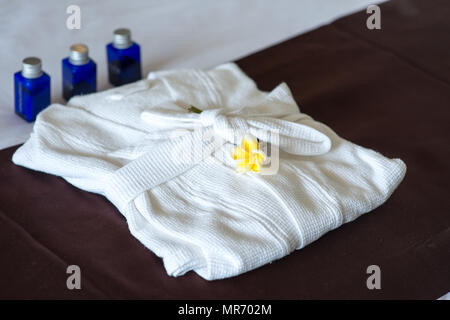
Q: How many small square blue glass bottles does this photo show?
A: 3